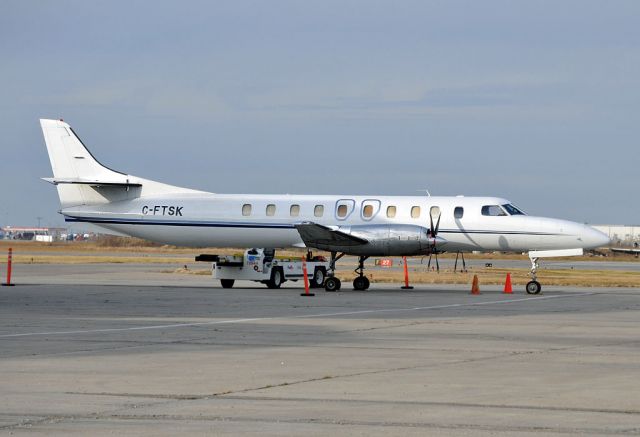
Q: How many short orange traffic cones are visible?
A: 2